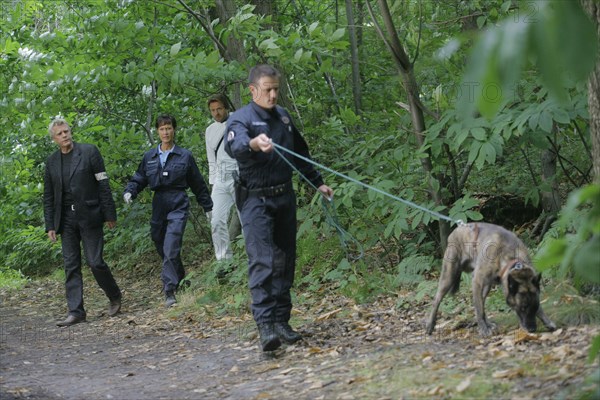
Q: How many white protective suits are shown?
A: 1